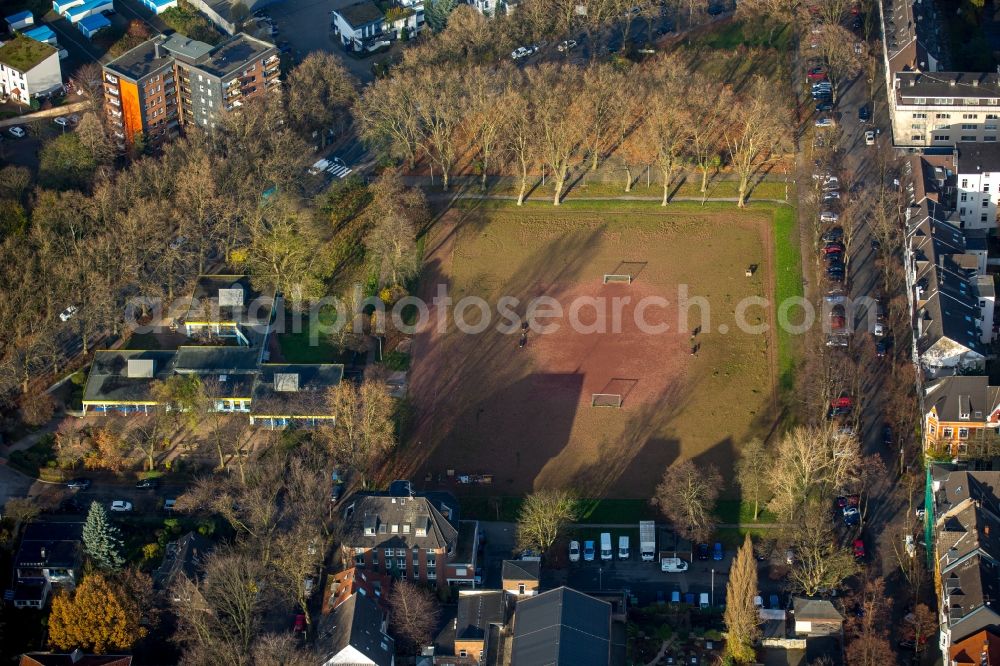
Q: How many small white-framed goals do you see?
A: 2